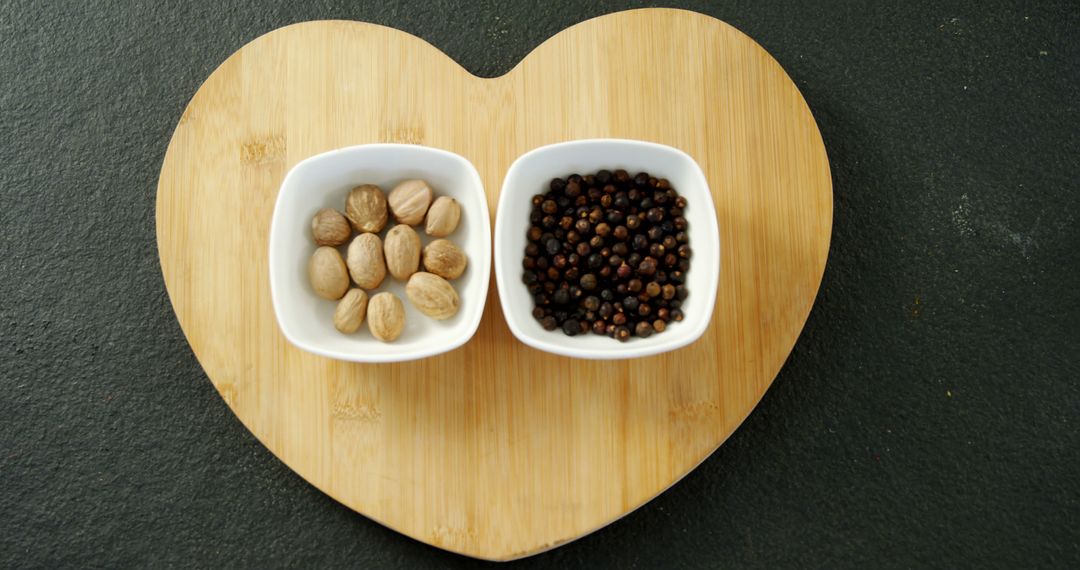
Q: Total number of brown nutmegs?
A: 11